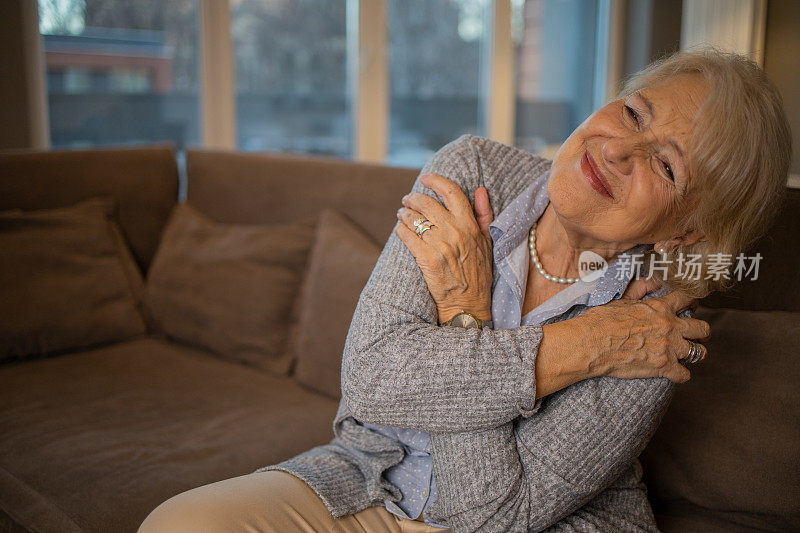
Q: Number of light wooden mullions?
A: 3